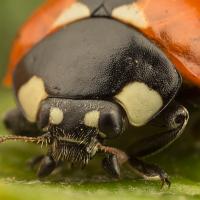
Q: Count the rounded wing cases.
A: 2